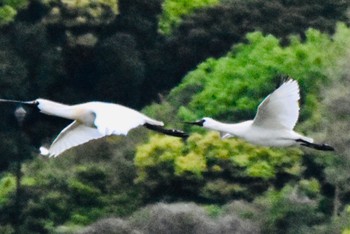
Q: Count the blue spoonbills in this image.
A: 0